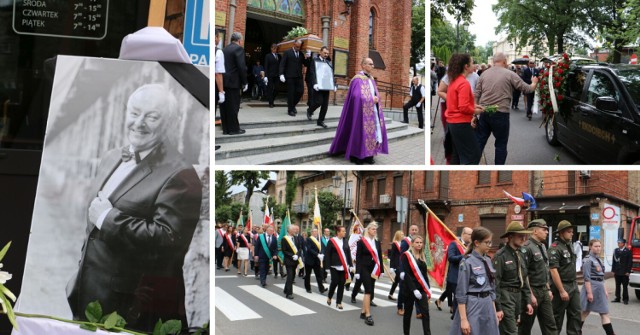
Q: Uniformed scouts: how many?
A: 5